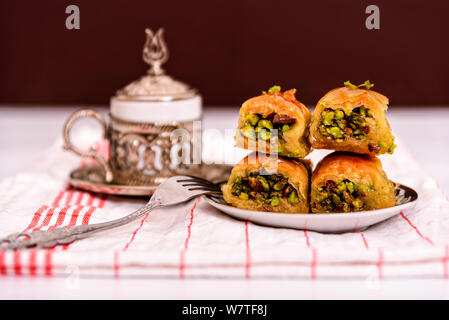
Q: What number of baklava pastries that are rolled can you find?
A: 4